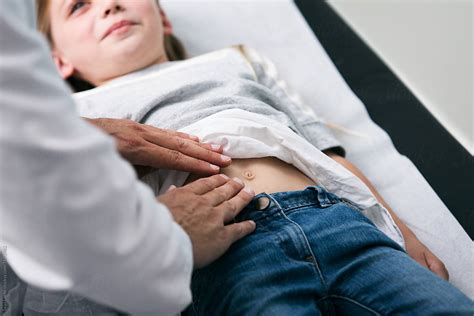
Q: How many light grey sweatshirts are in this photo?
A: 1